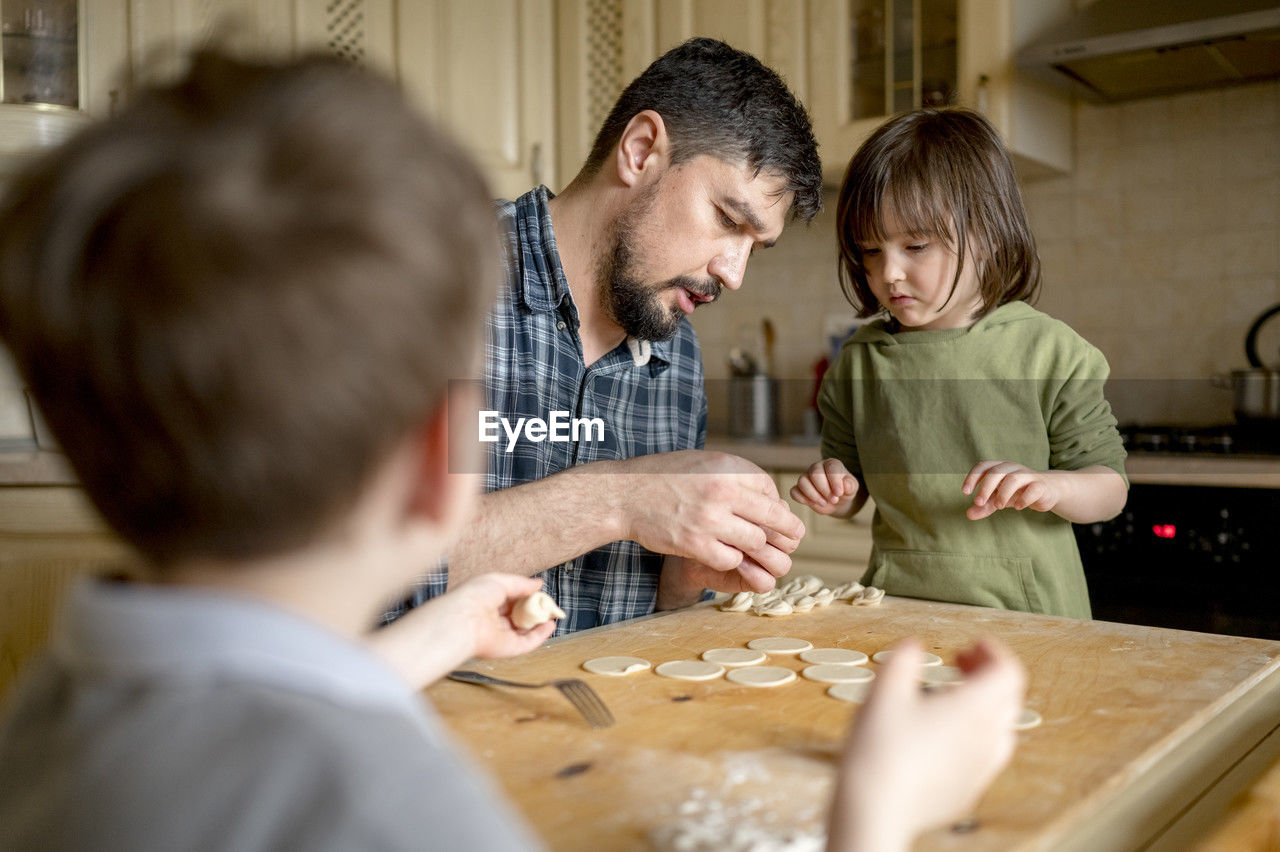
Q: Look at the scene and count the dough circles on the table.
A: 11